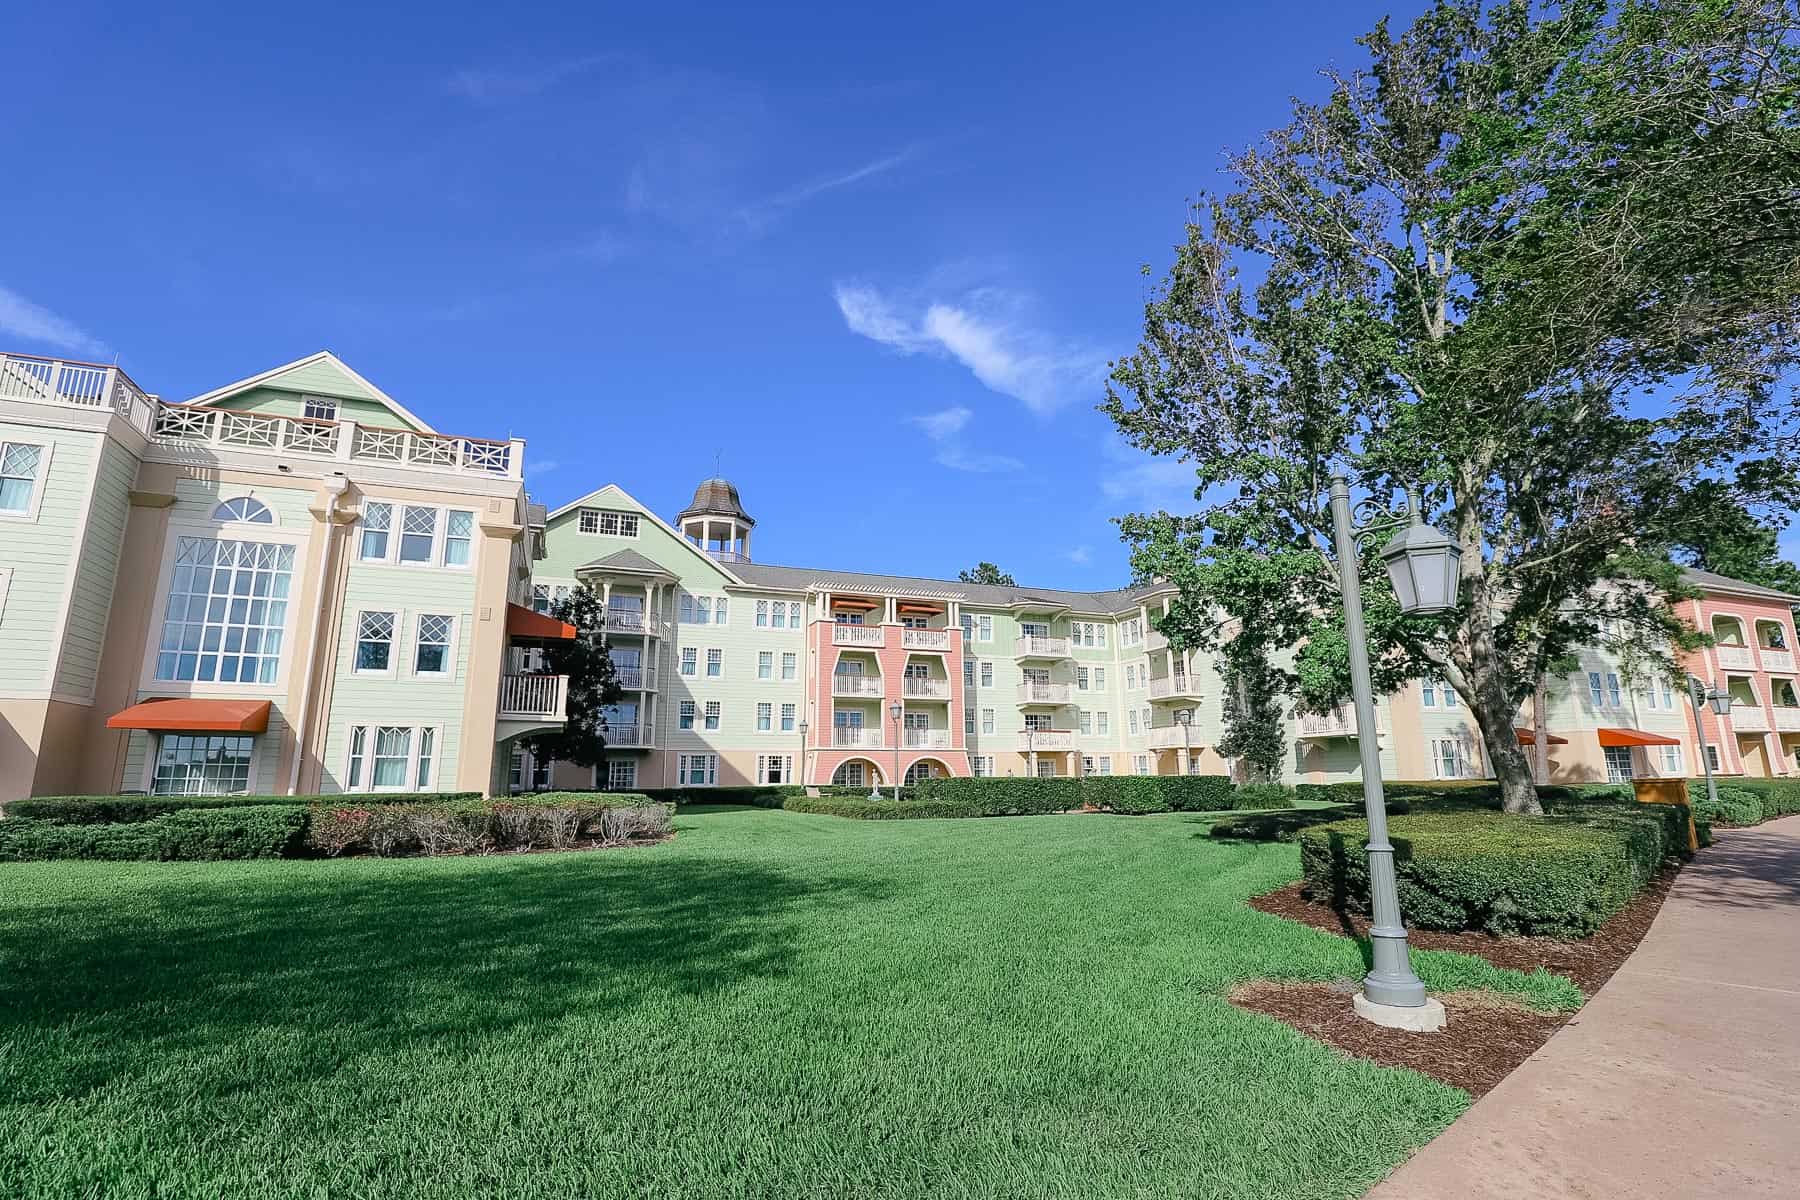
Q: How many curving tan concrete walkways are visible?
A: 1